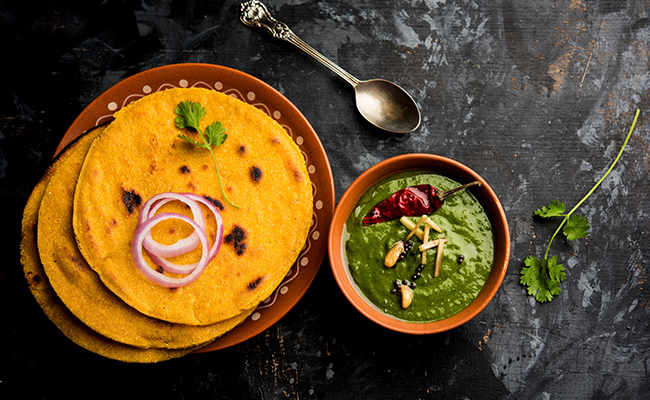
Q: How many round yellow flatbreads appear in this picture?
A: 3